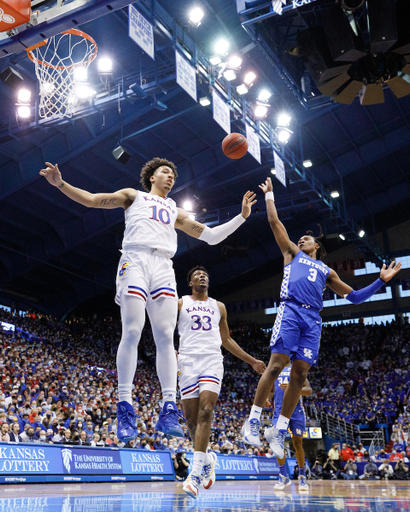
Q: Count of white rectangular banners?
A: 5